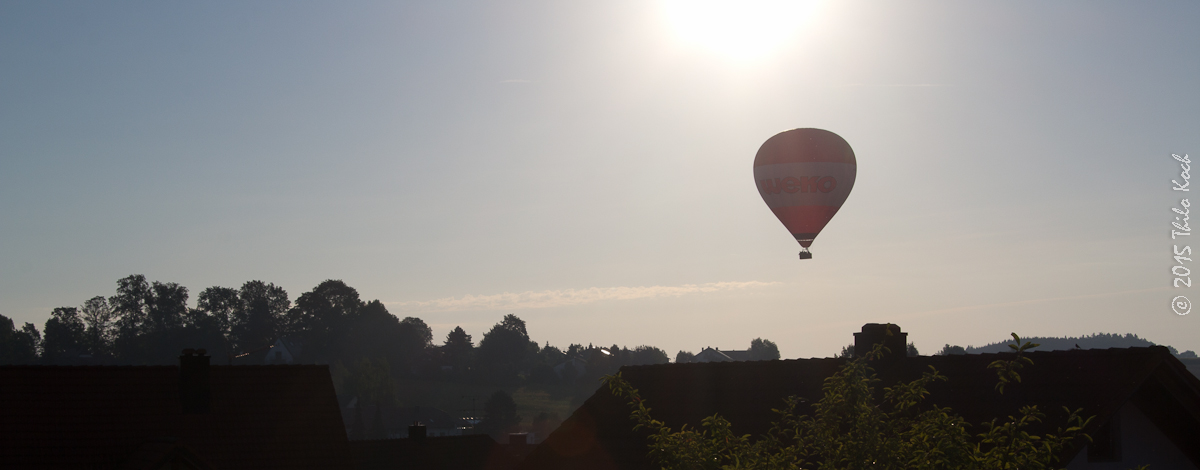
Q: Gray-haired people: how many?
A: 0